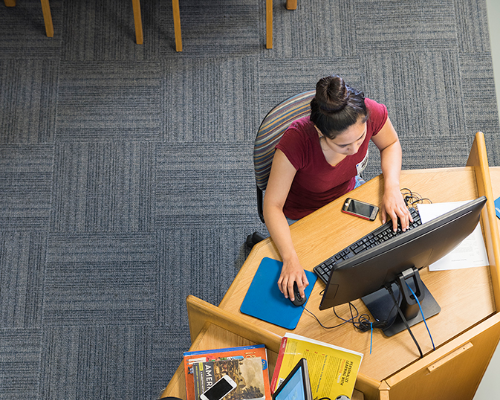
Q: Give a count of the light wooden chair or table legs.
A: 6